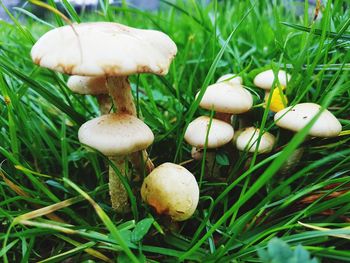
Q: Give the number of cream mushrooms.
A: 10